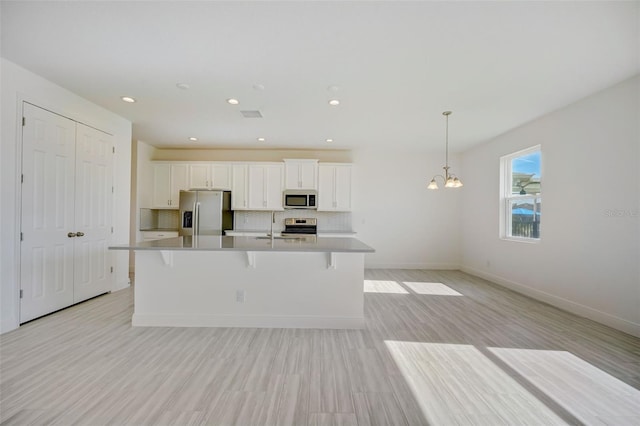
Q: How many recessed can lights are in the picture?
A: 6